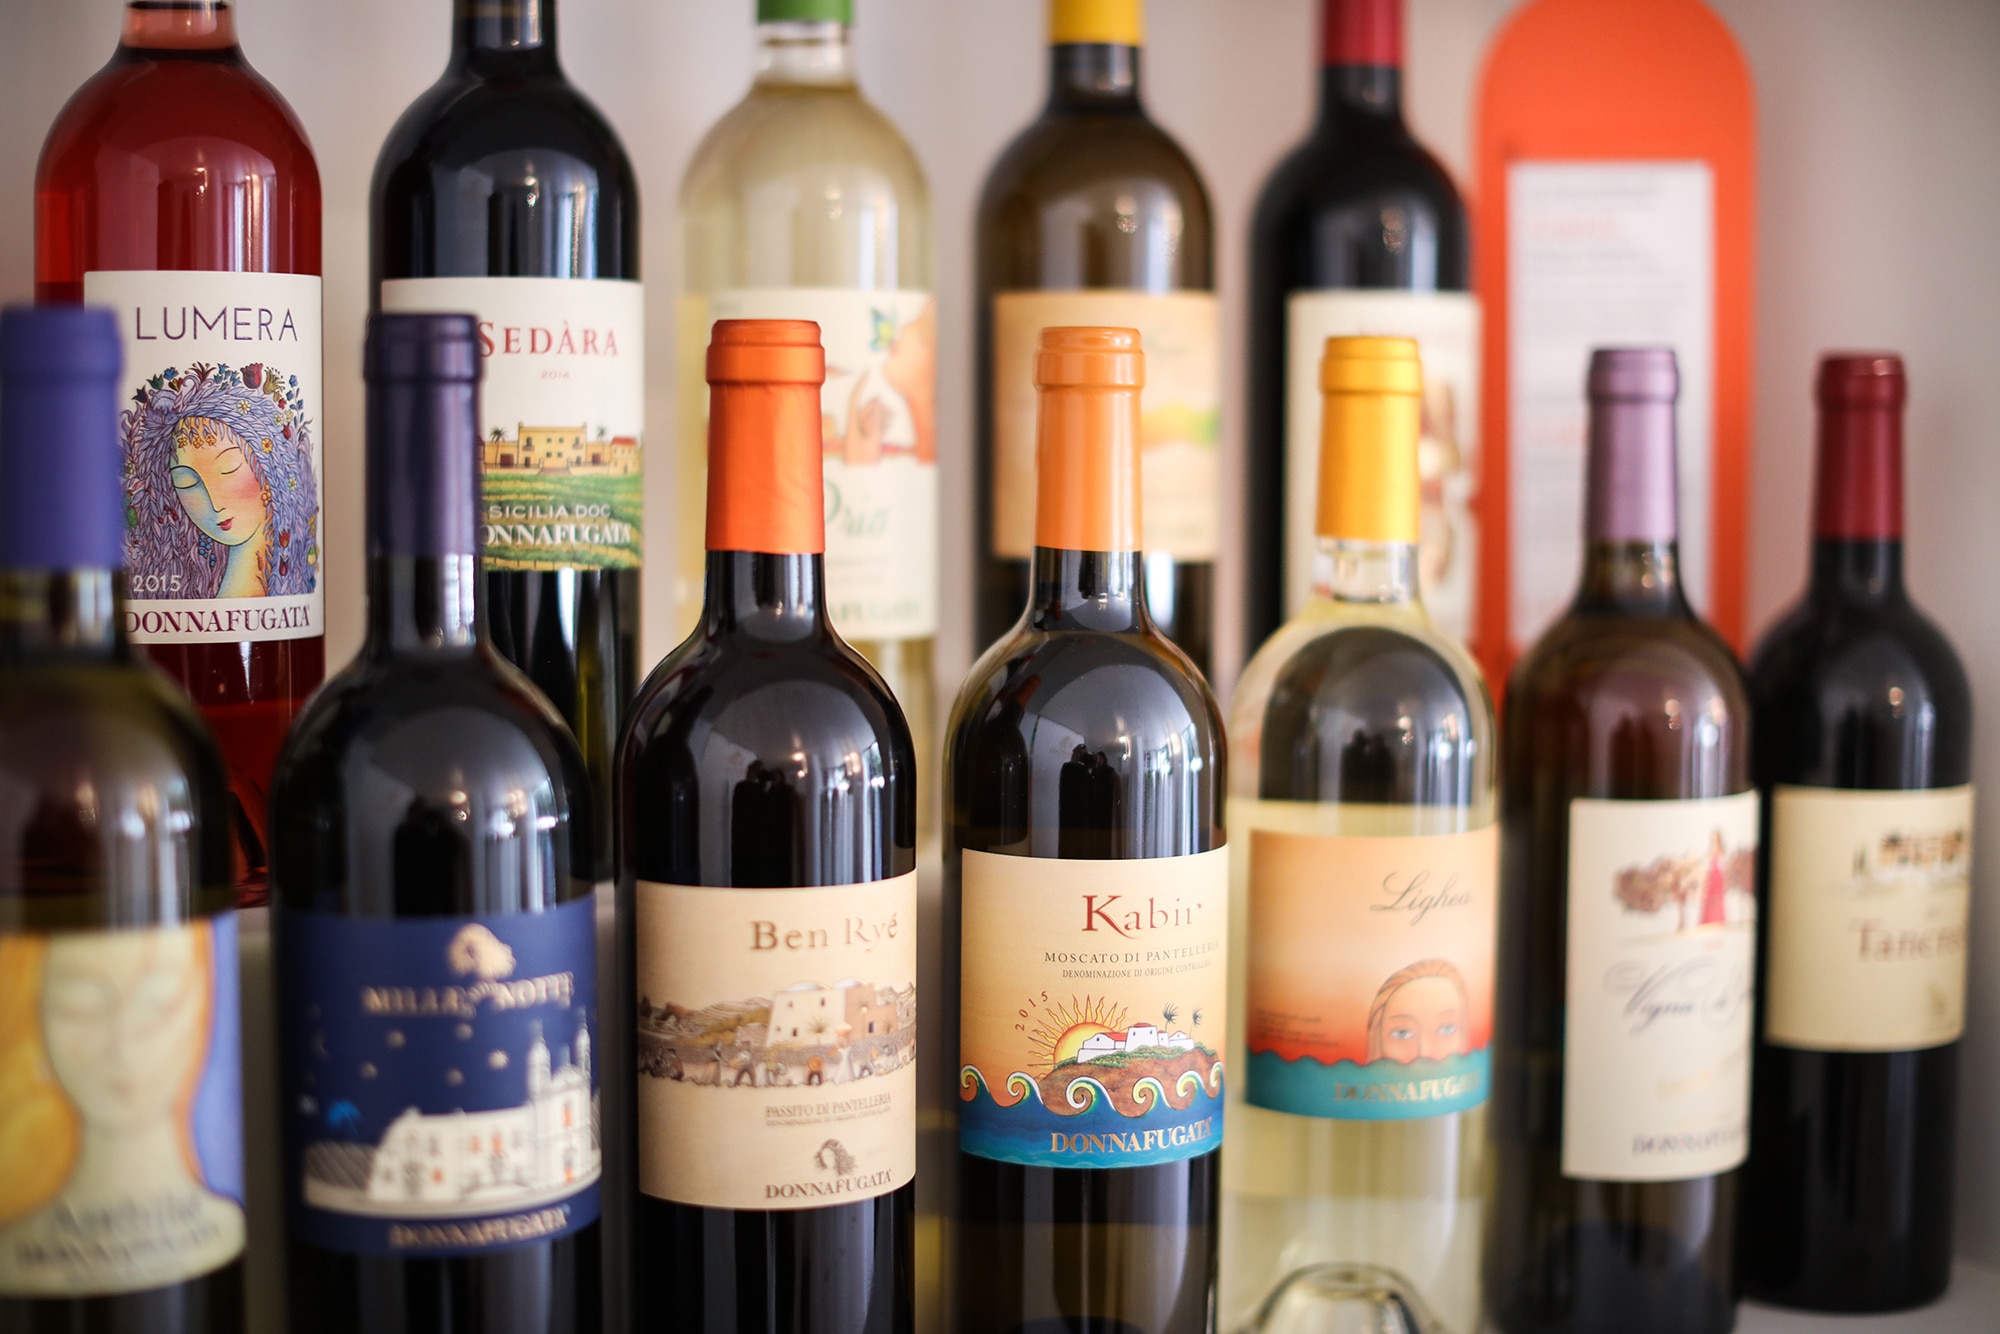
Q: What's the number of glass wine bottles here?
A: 12